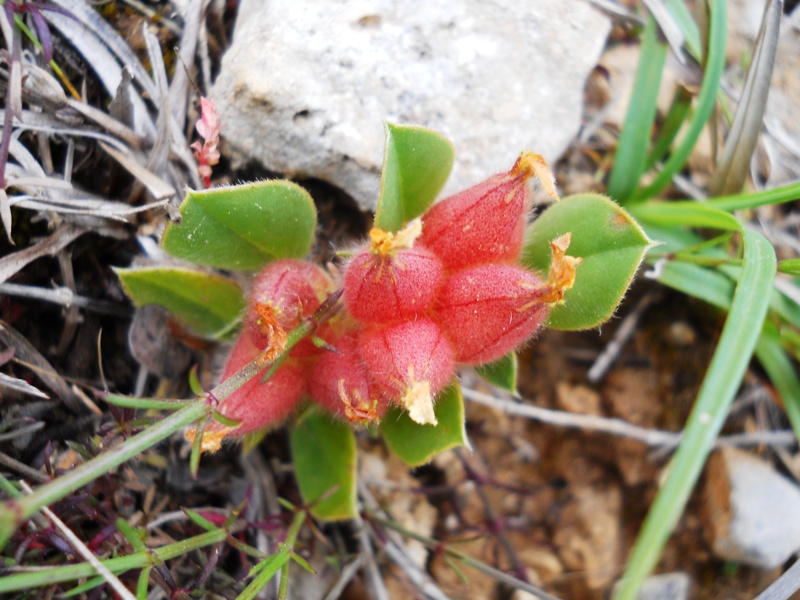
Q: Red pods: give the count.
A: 7